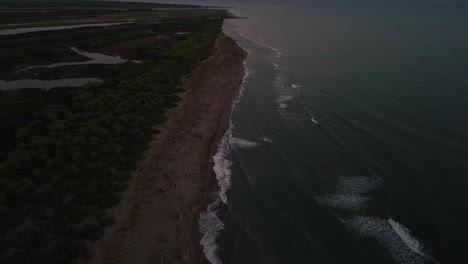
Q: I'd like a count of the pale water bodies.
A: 3